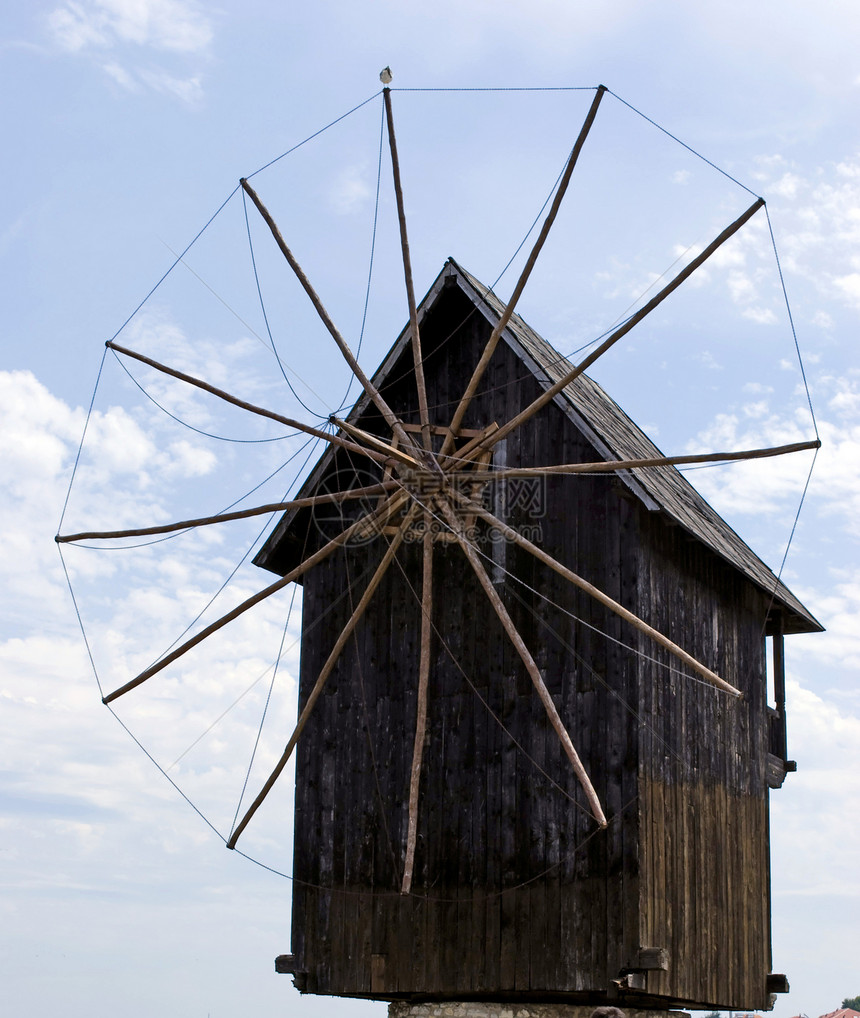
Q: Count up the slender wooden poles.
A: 12